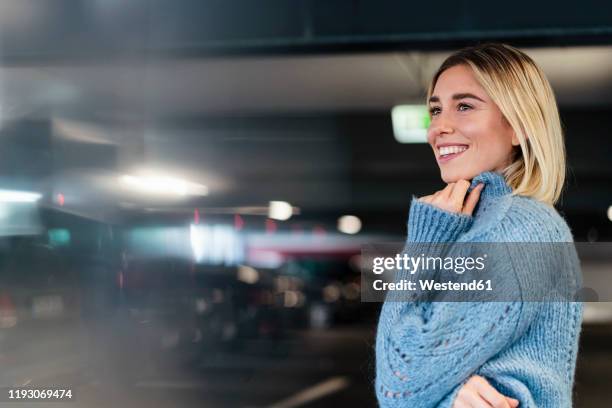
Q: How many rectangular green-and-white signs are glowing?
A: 1